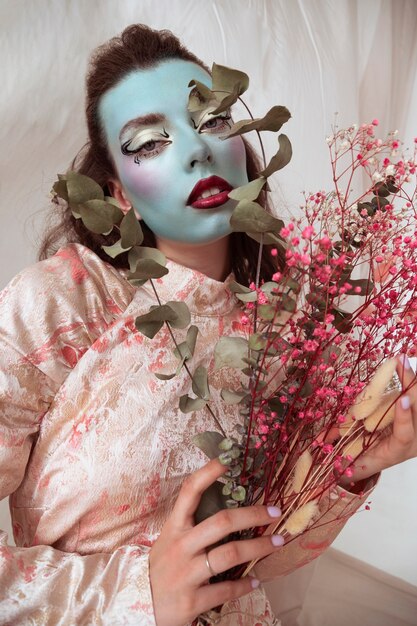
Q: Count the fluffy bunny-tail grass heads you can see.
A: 6